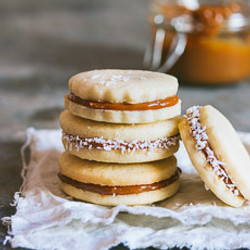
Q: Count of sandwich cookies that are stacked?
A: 3